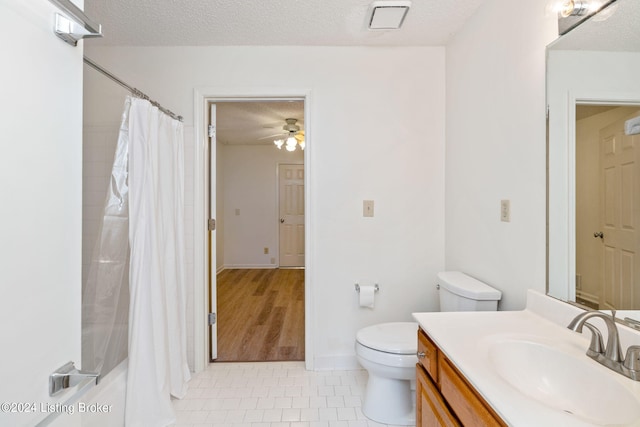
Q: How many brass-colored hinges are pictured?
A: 0